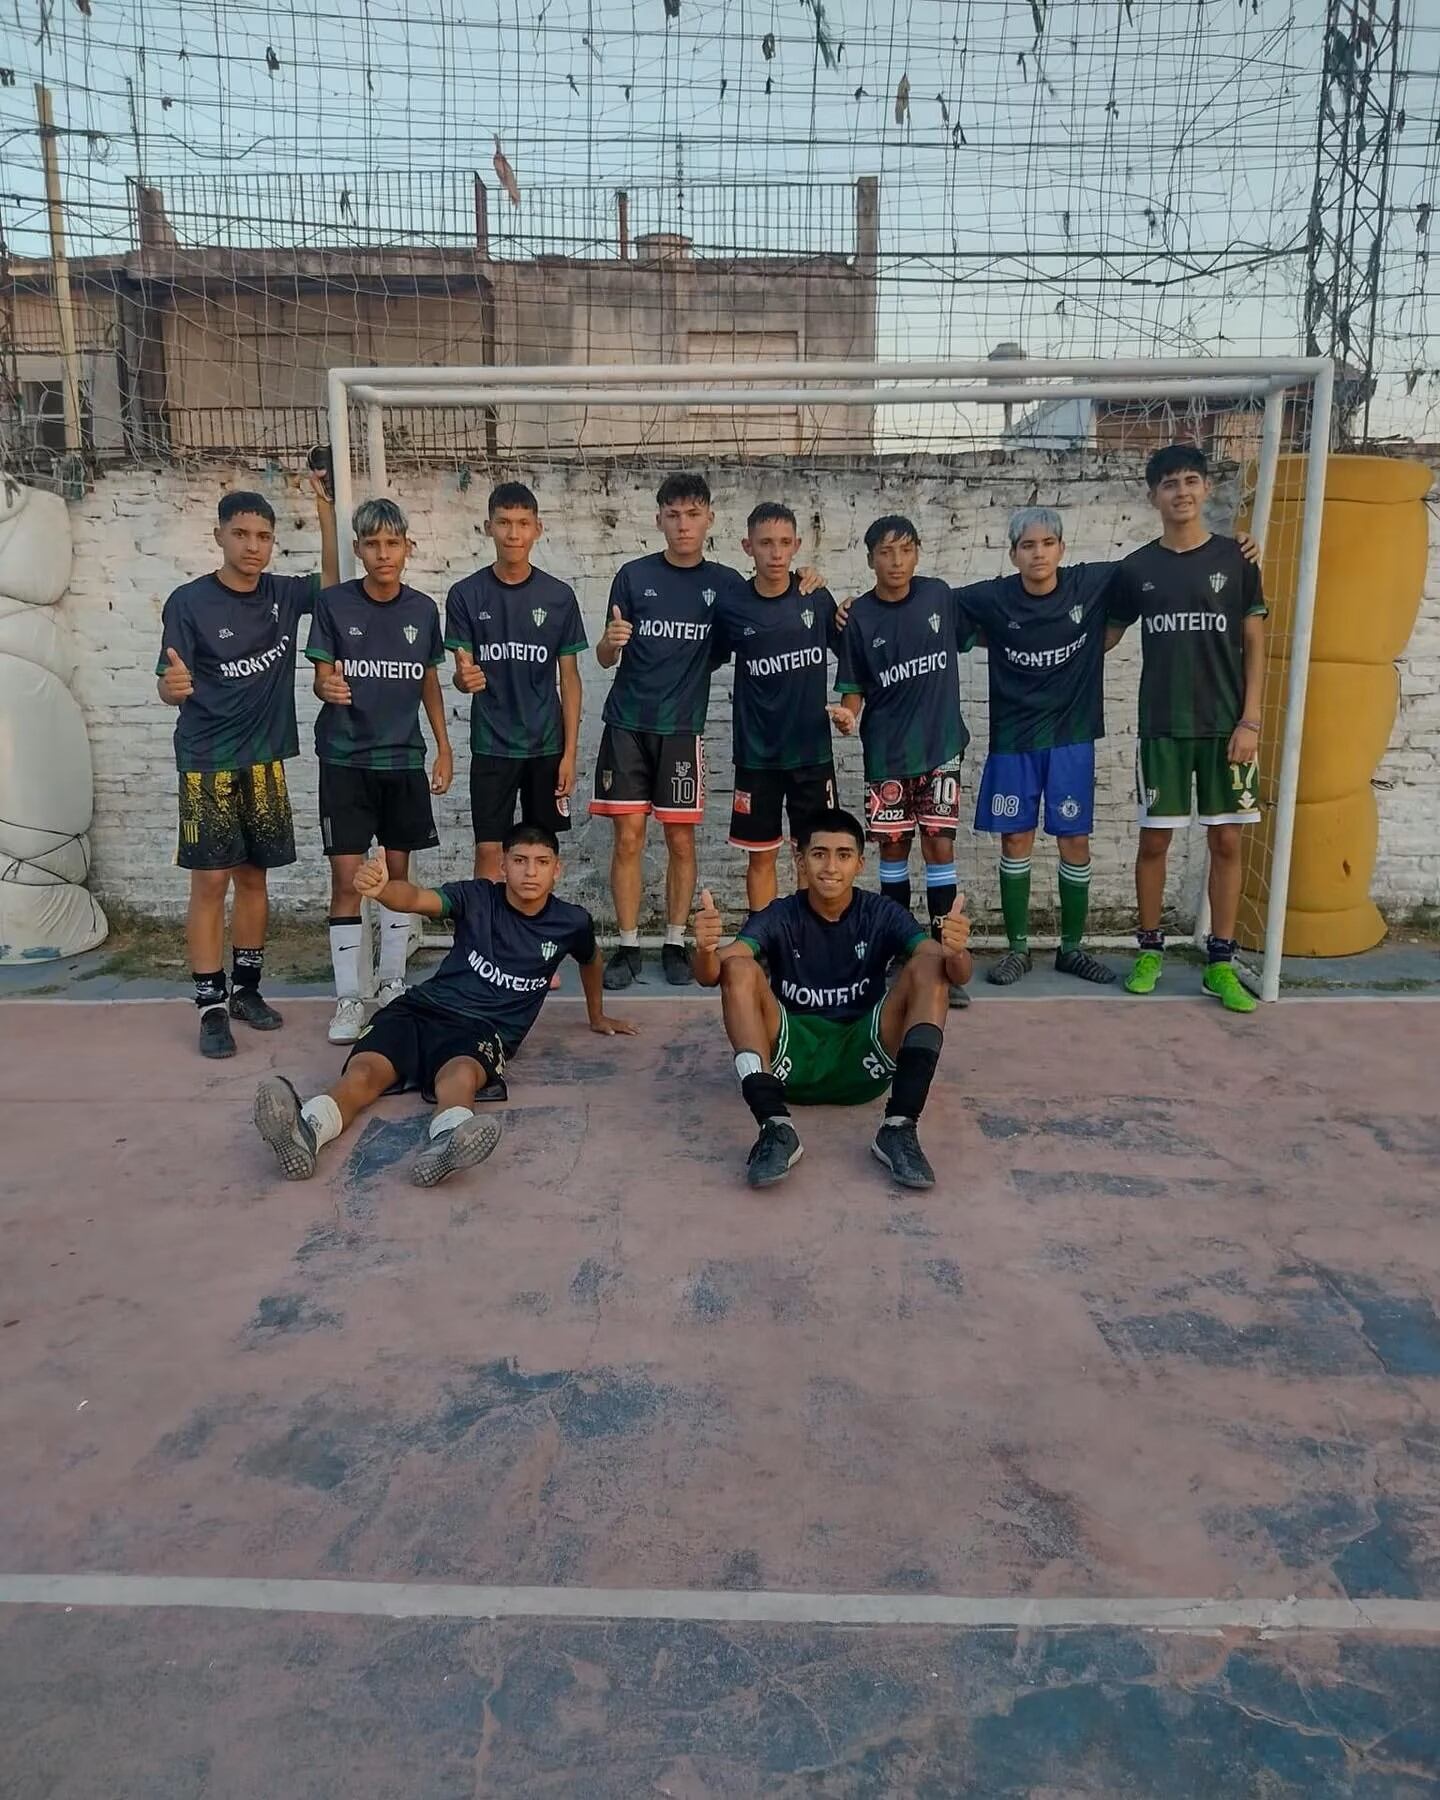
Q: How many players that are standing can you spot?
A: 8